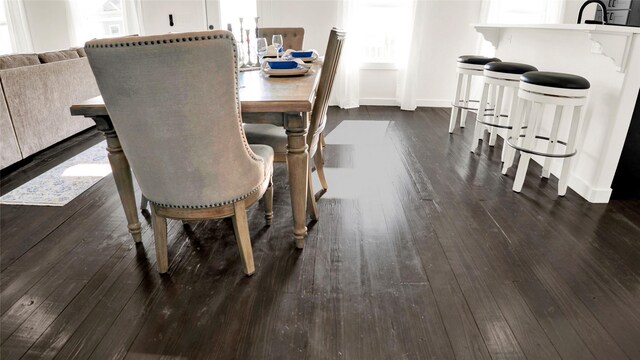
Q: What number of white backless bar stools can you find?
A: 3